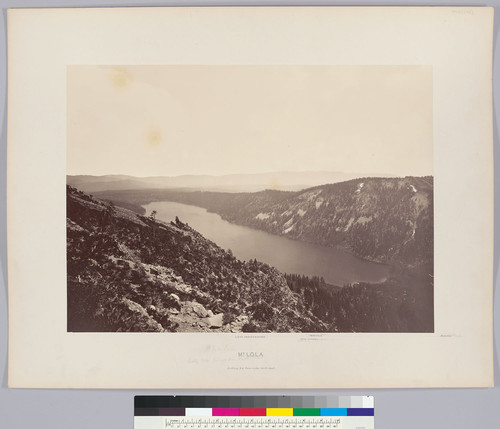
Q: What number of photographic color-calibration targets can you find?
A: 1